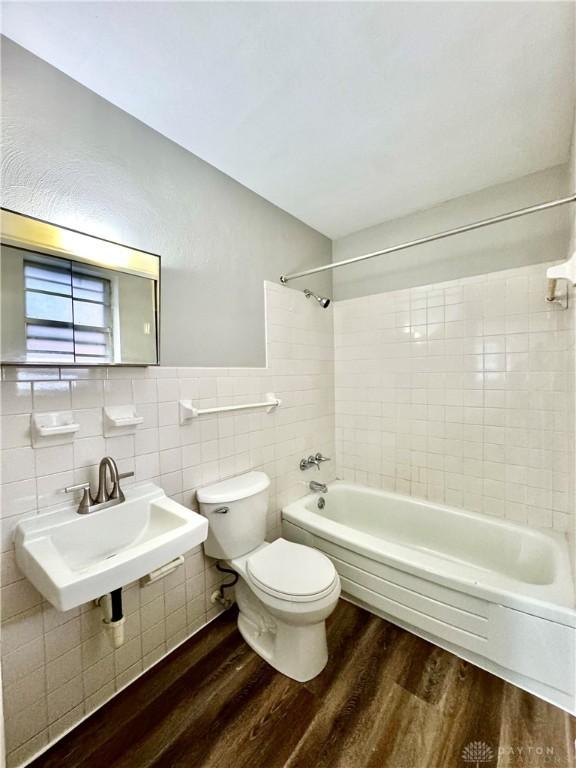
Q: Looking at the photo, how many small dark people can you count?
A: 0